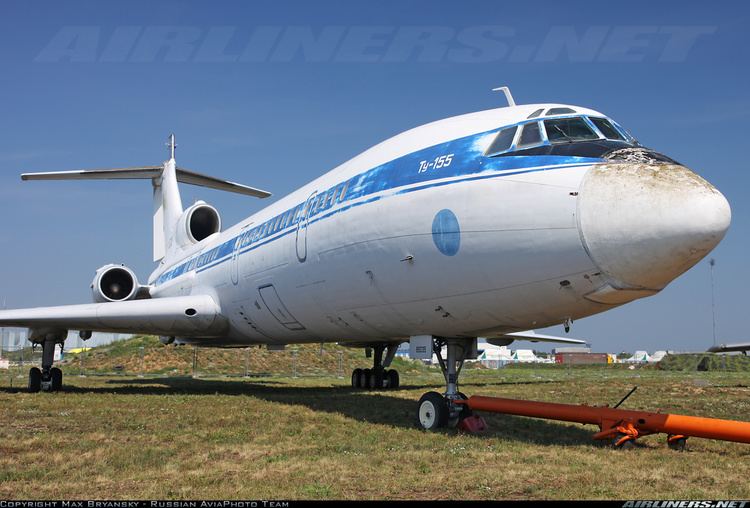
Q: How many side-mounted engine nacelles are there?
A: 1